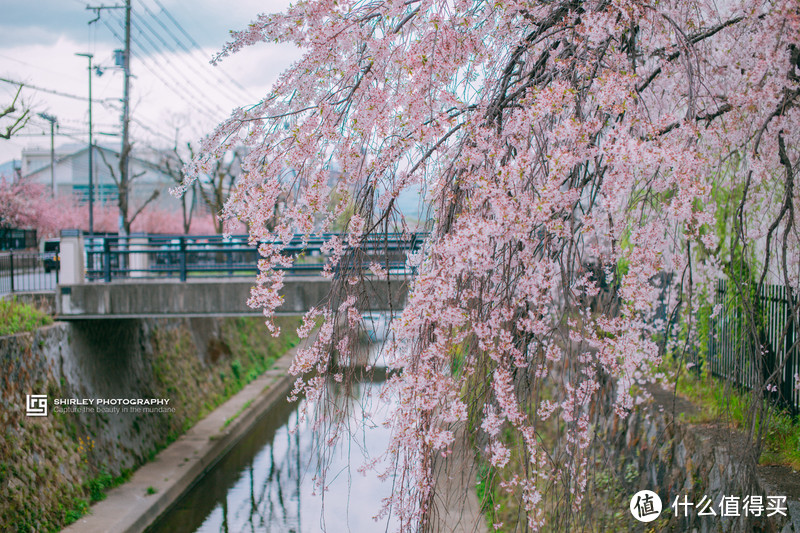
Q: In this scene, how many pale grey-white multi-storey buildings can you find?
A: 1